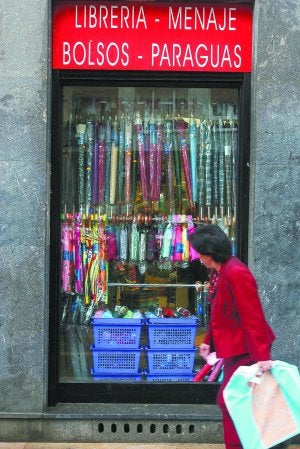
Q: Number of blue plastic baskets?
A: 6